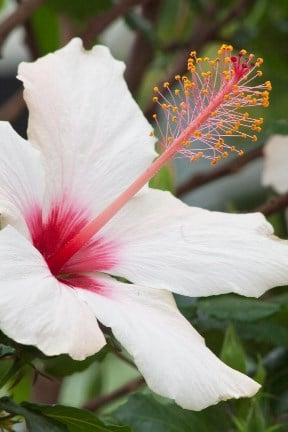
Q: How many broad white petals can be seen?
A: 5